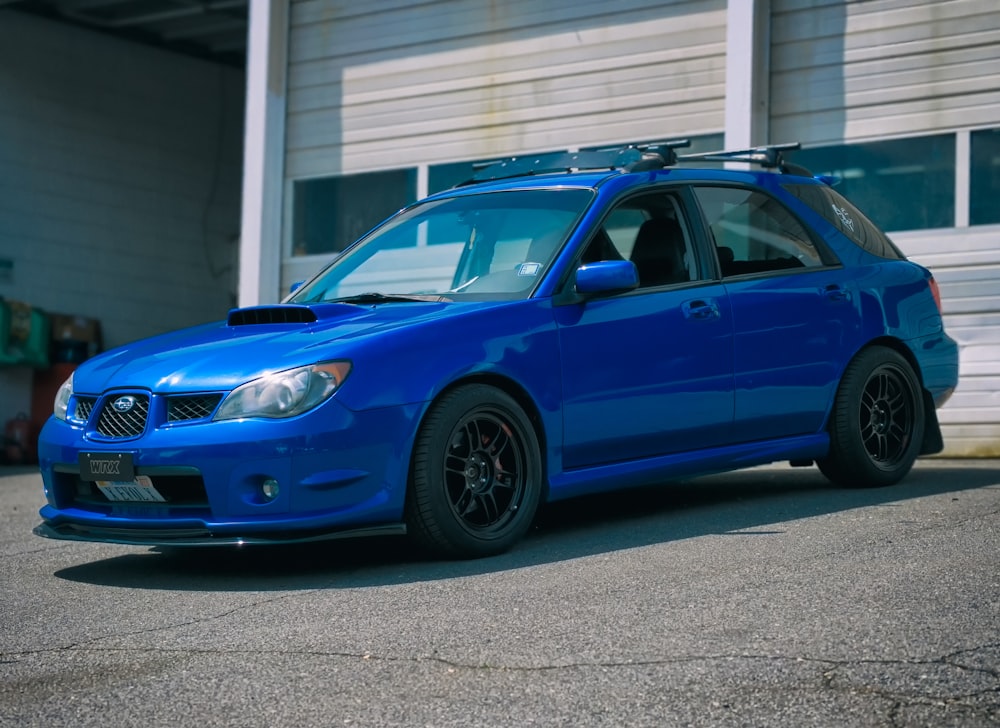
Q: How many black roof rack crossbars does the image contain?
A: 2